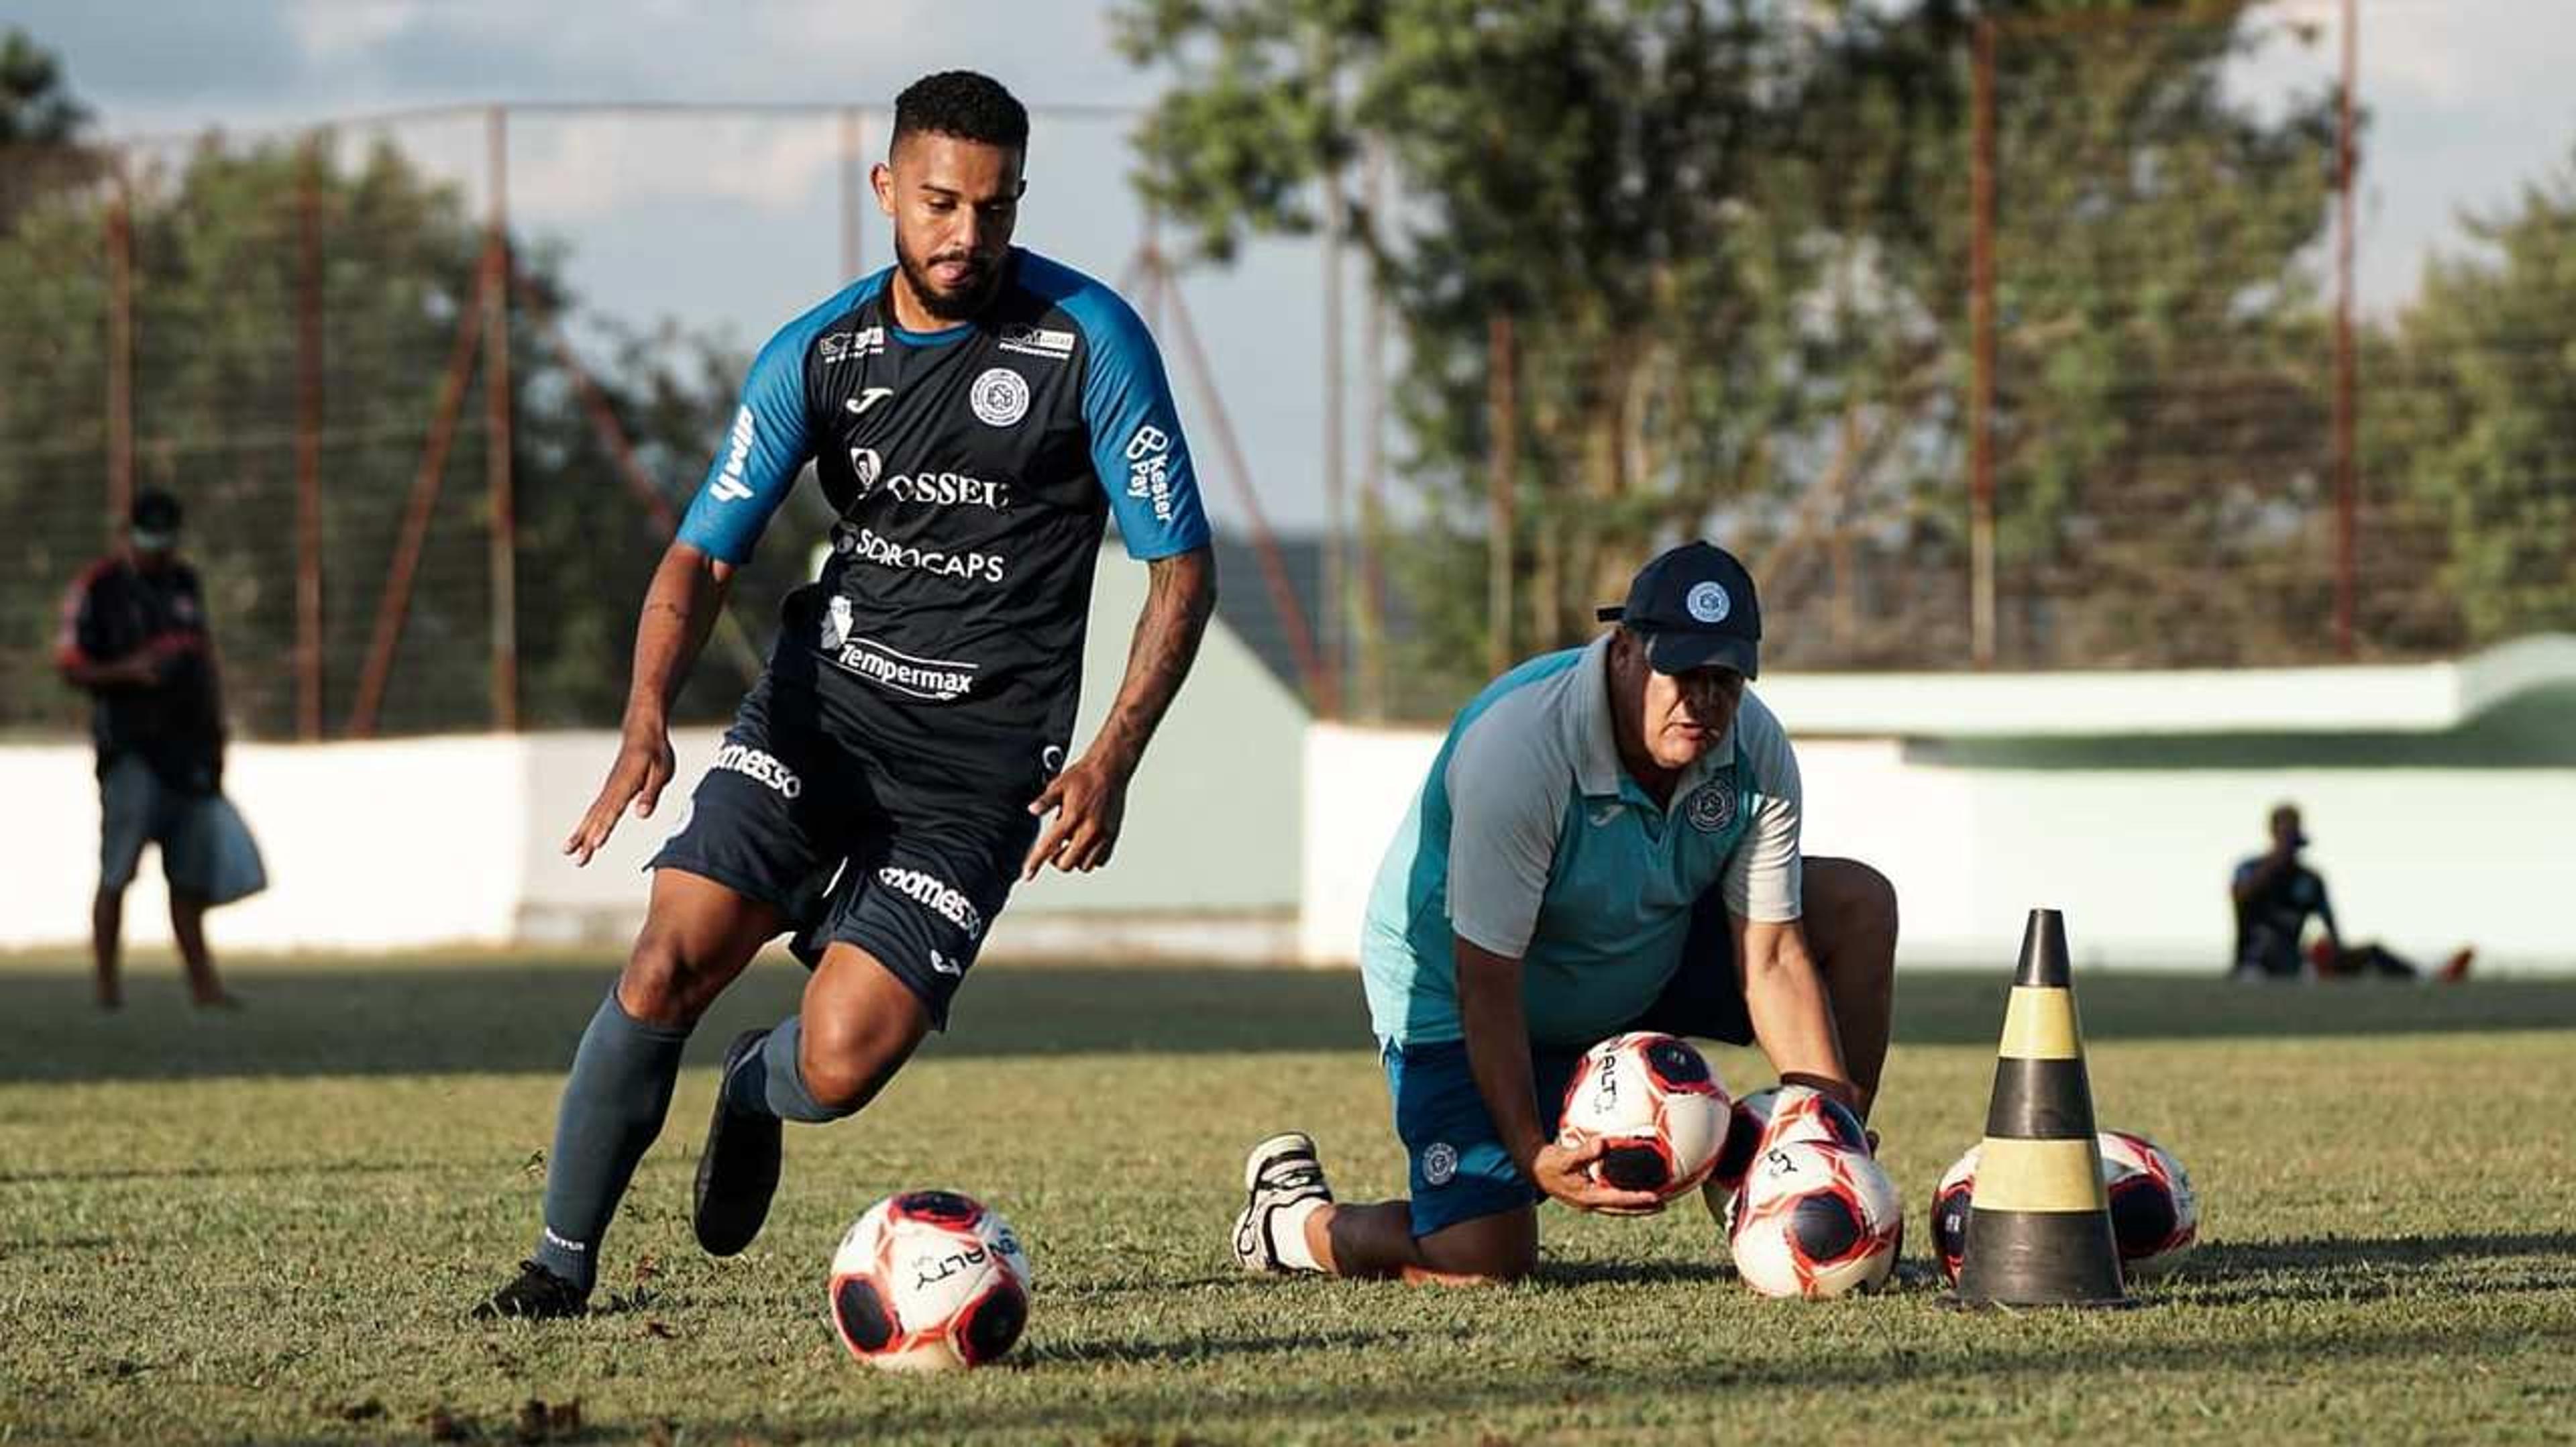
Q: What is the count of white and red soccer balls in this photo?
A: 6